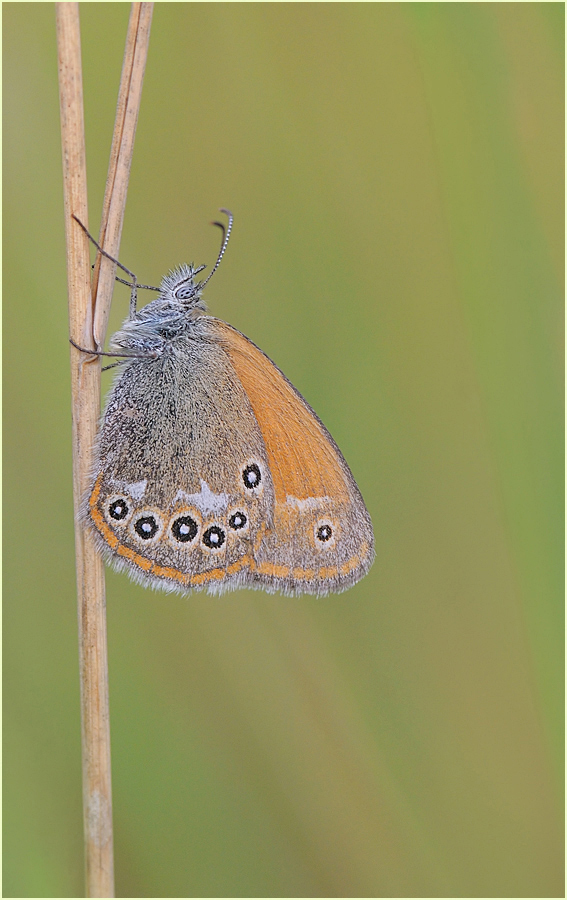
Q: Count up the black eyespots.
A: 7